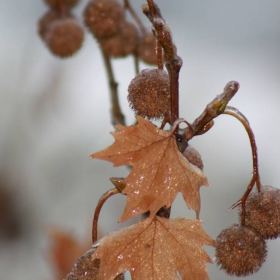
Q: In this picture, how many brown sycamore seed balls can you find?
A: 11